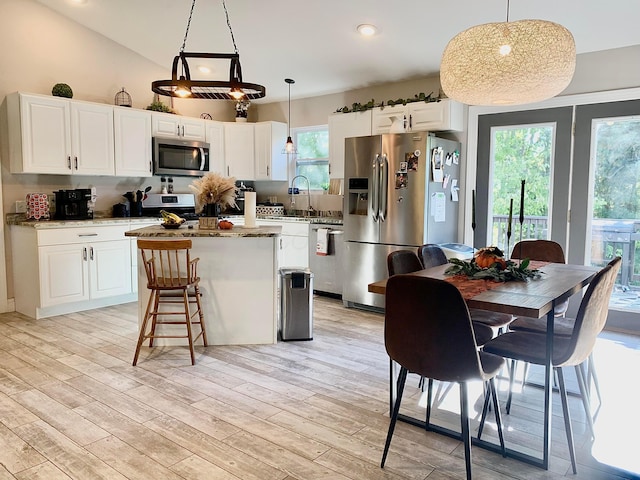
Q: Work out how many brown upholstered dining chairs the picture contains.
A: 6